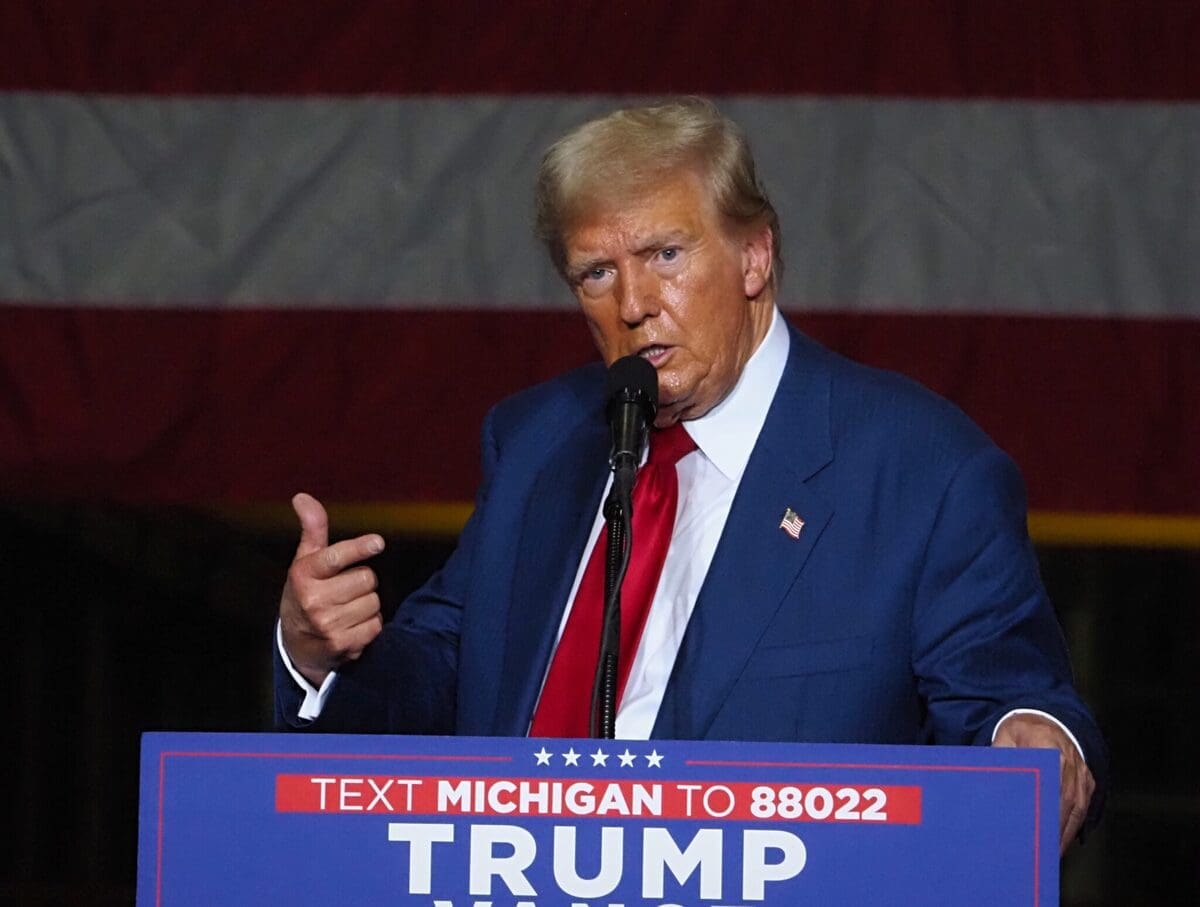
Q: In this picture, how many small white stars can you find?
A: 5